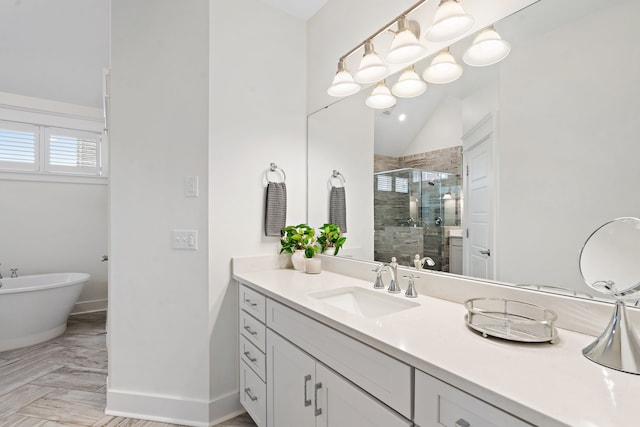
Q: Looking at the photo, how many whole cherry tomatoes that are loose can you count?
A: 0